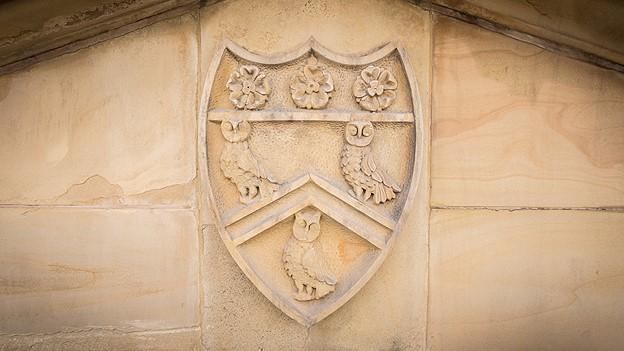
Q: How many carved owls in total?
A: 3